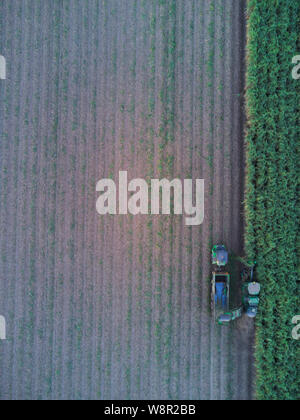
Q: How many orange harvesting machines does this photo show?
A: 0